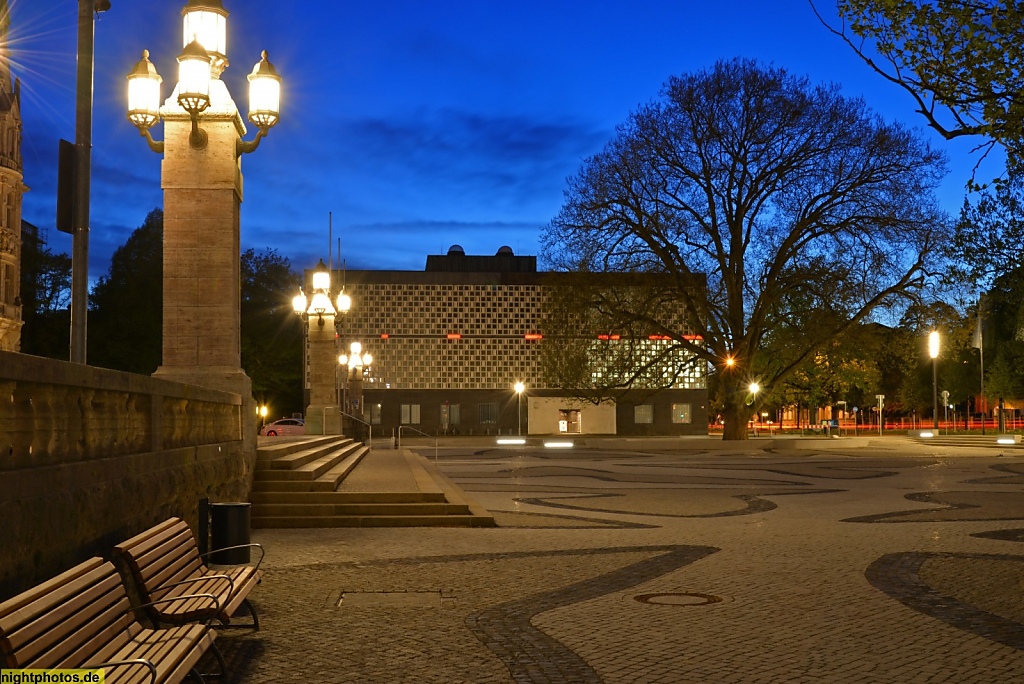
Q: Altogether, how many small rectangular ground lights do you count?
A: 4